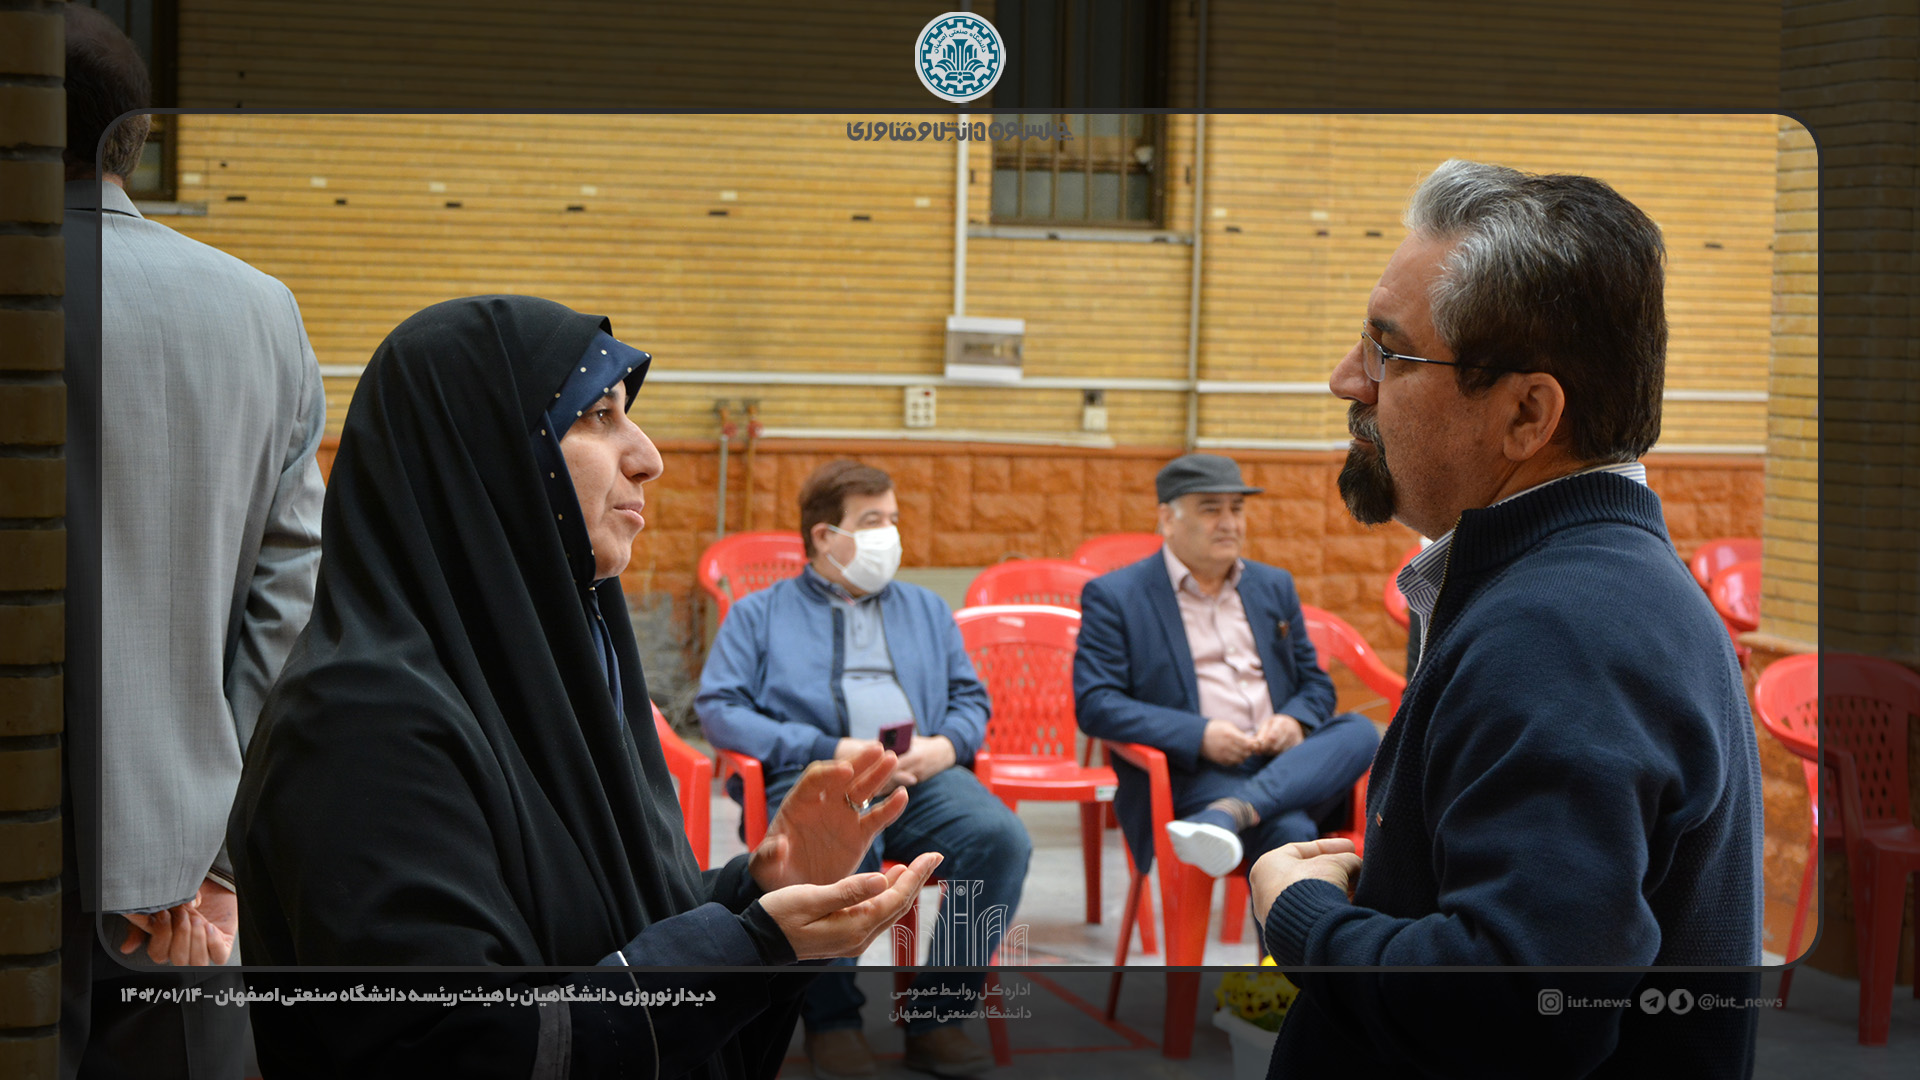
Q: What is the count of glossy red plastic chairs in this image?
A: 11